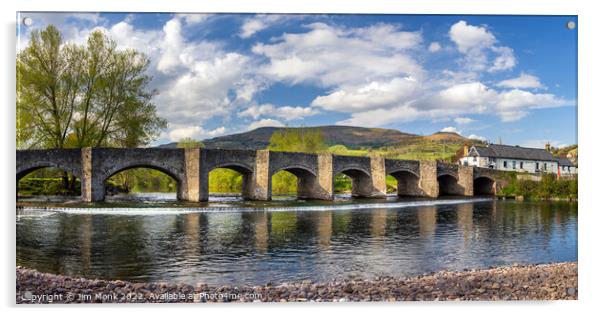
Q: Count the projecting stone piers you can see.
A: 7